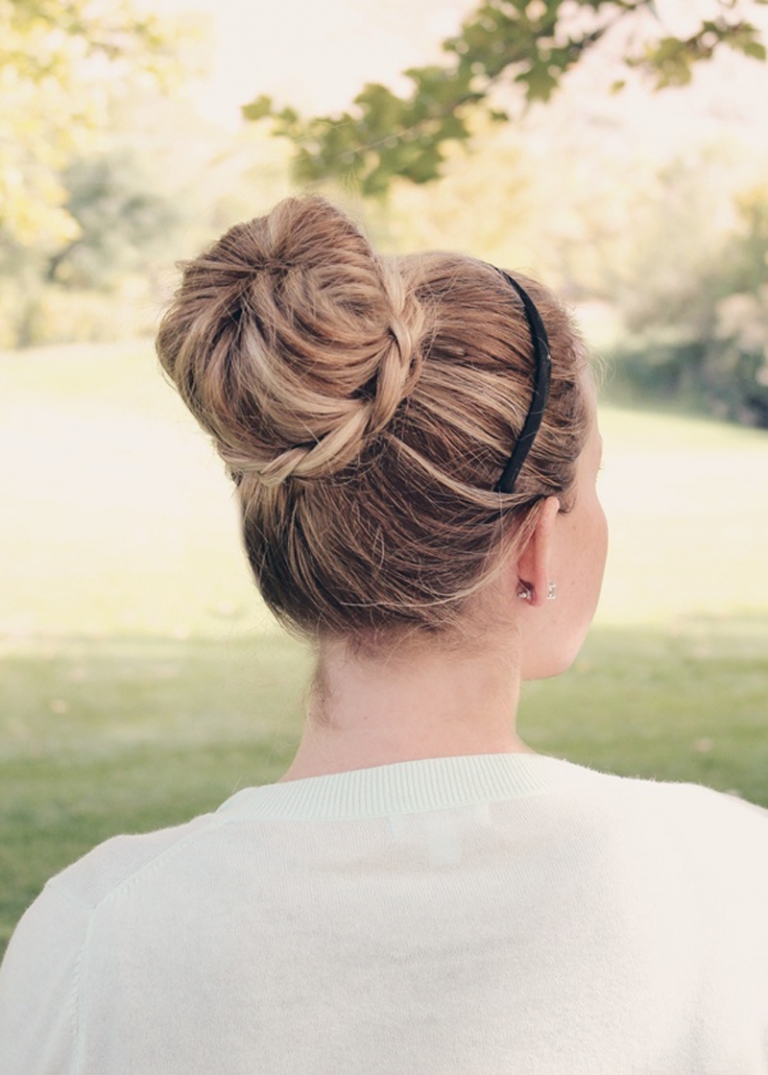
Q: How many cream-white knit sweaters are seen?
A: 1